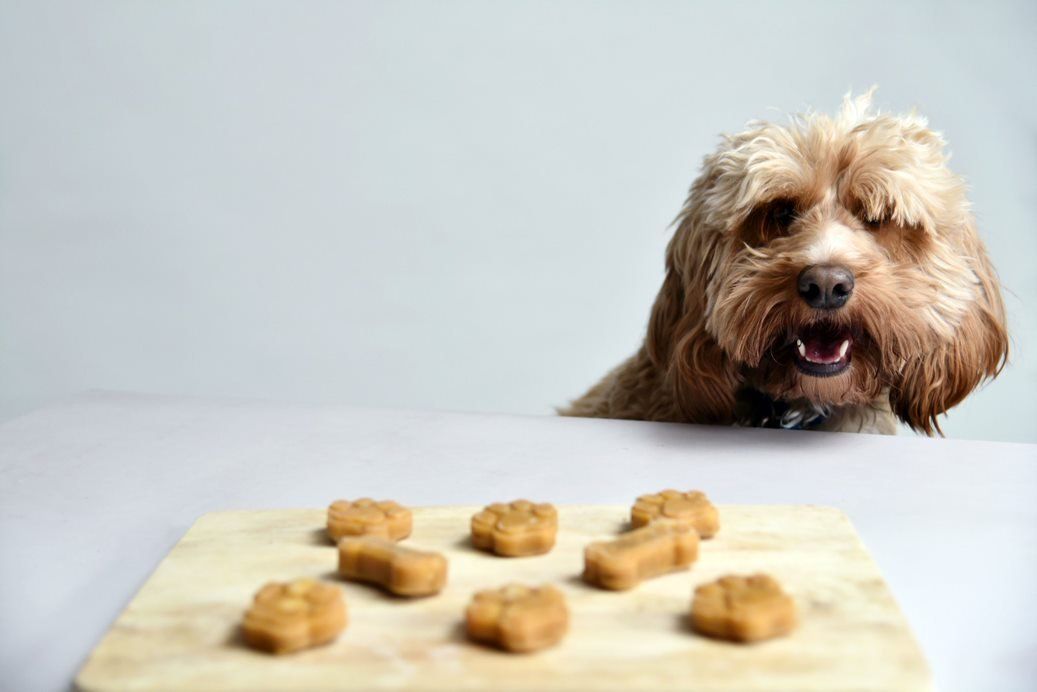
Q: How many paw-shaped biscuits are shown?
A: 6